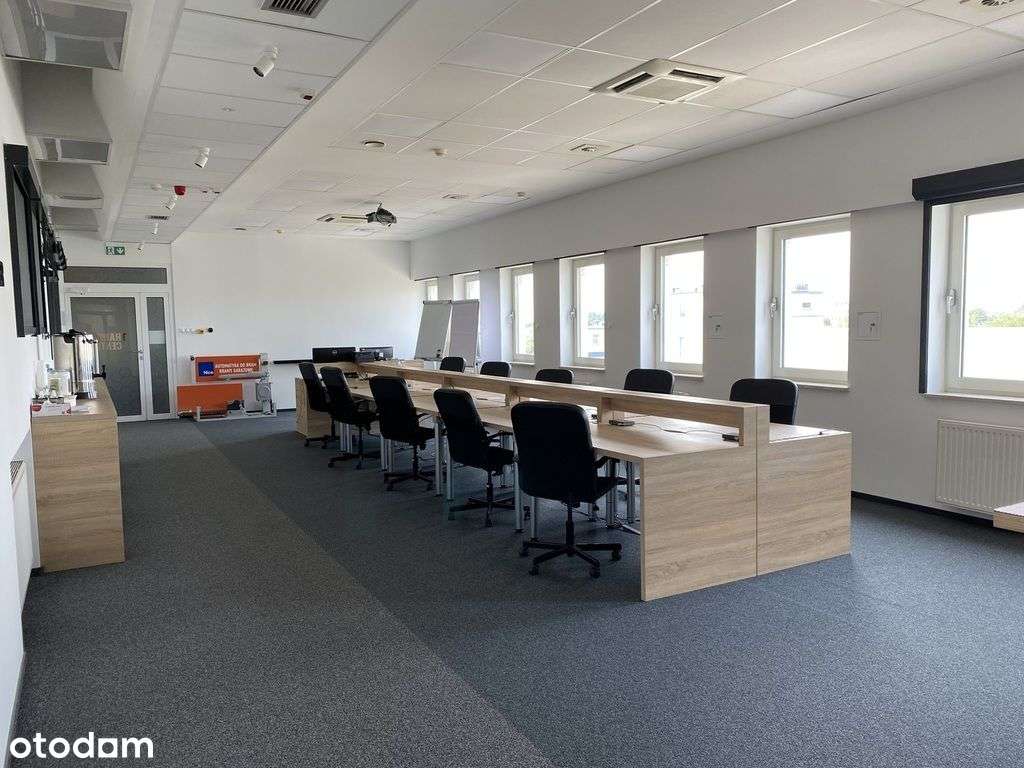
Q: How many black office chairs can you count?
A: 10